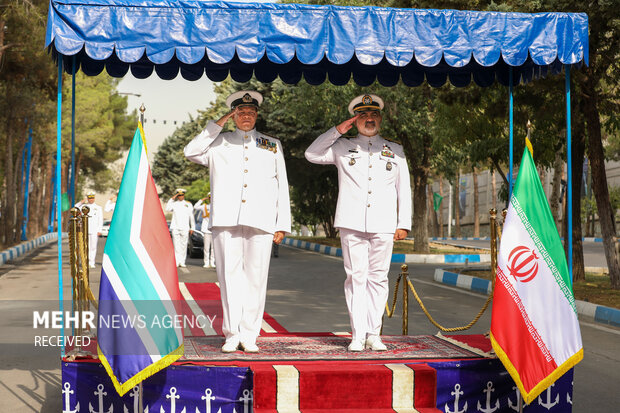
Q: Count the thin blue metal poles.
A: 4